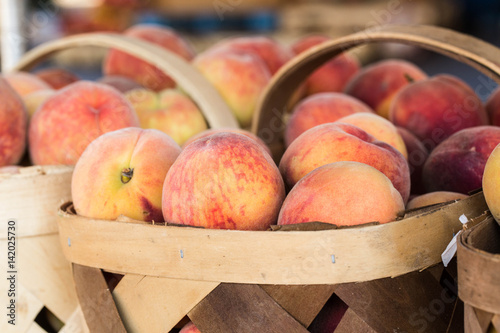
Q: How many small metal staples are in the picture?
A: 3